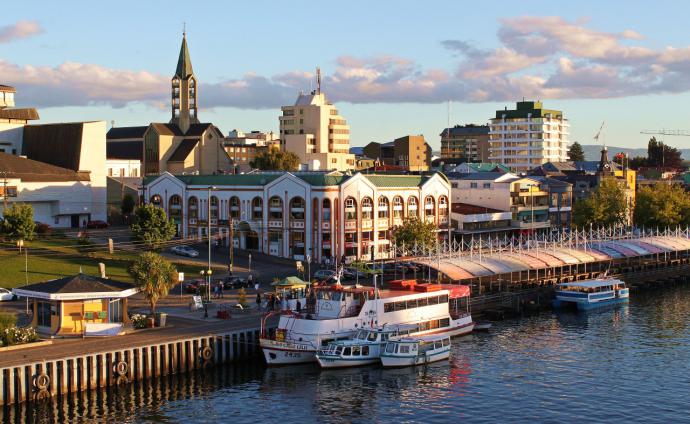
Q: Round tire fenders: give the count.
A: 3